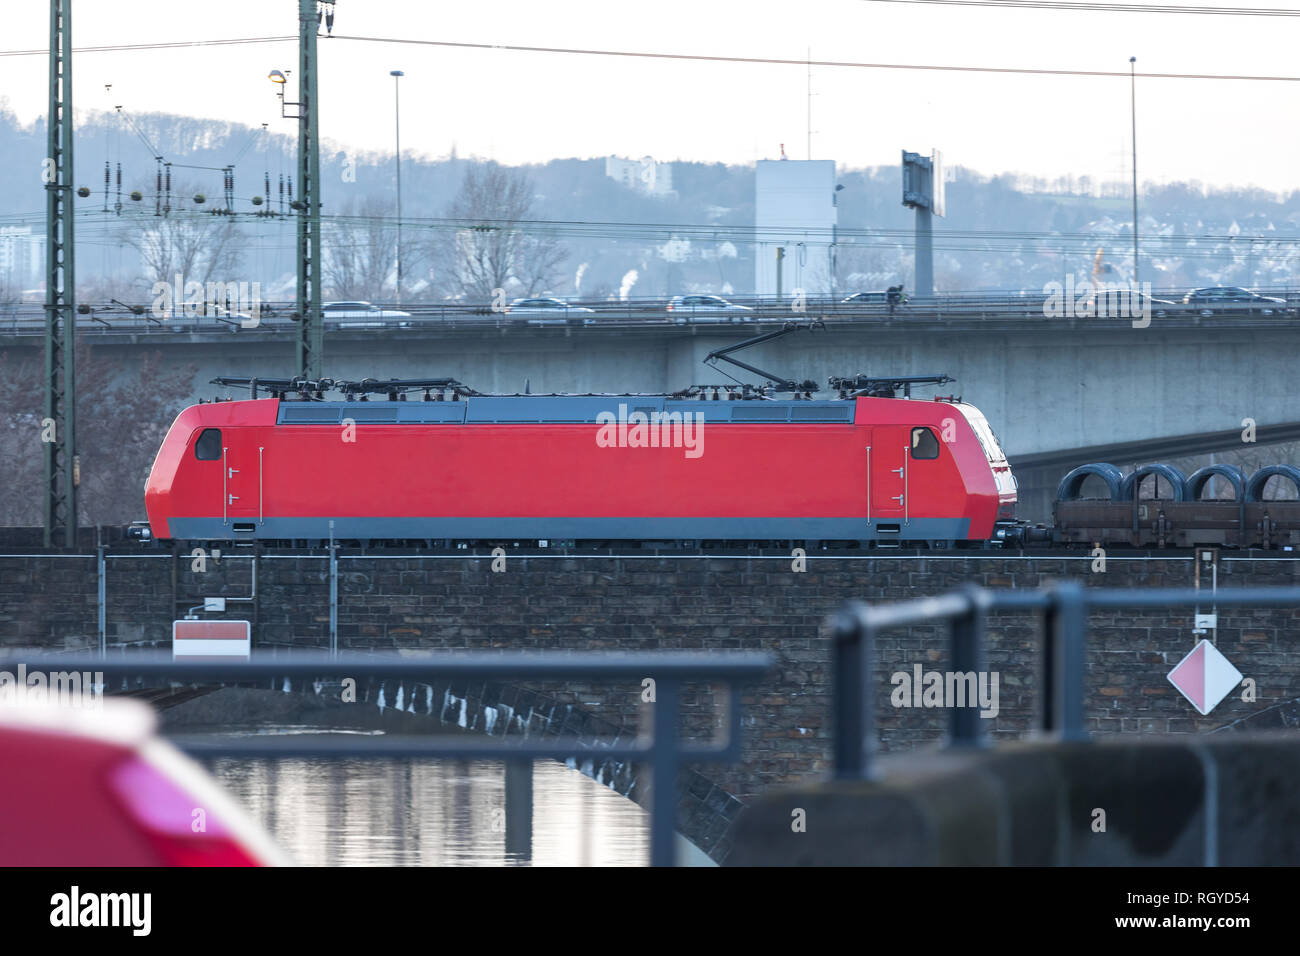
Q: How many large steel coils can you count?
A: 4